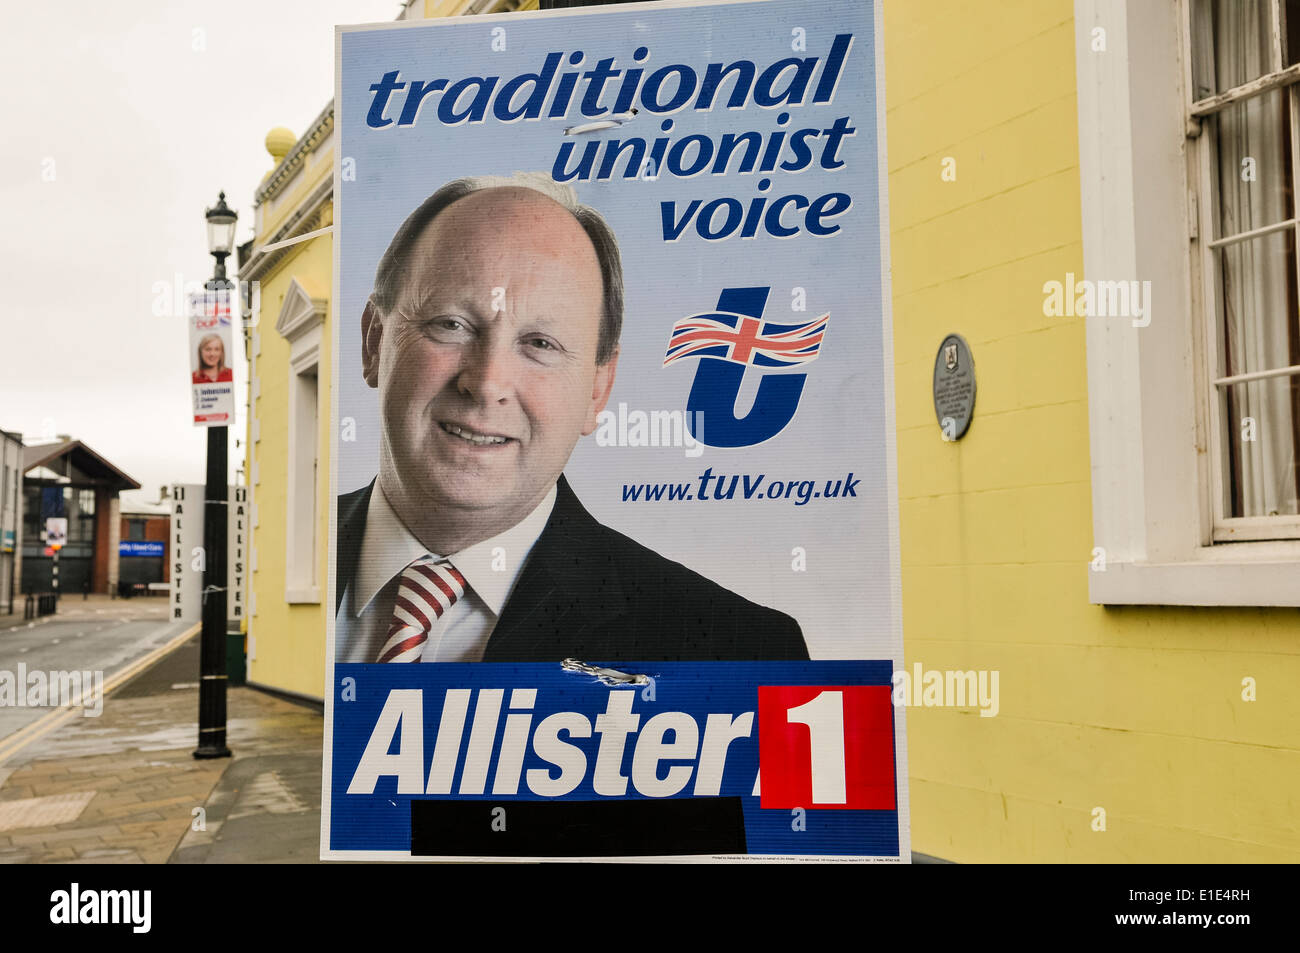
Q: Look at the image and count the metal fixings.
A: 2